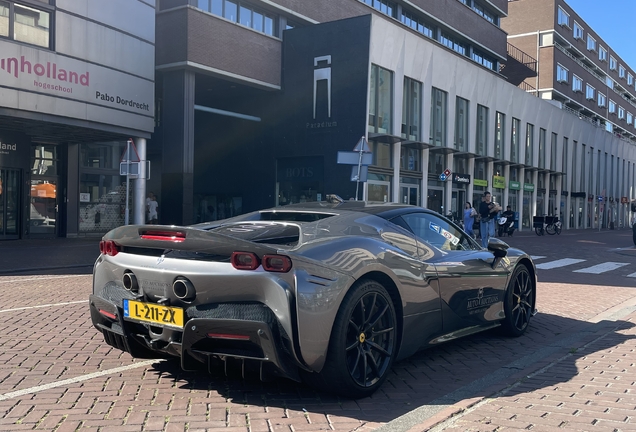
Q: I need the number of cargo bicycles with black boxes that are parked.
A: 2